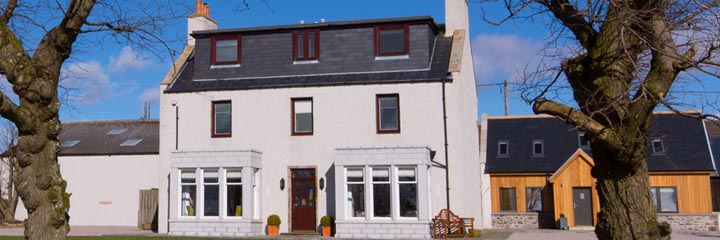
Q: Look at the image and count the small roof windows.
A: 7